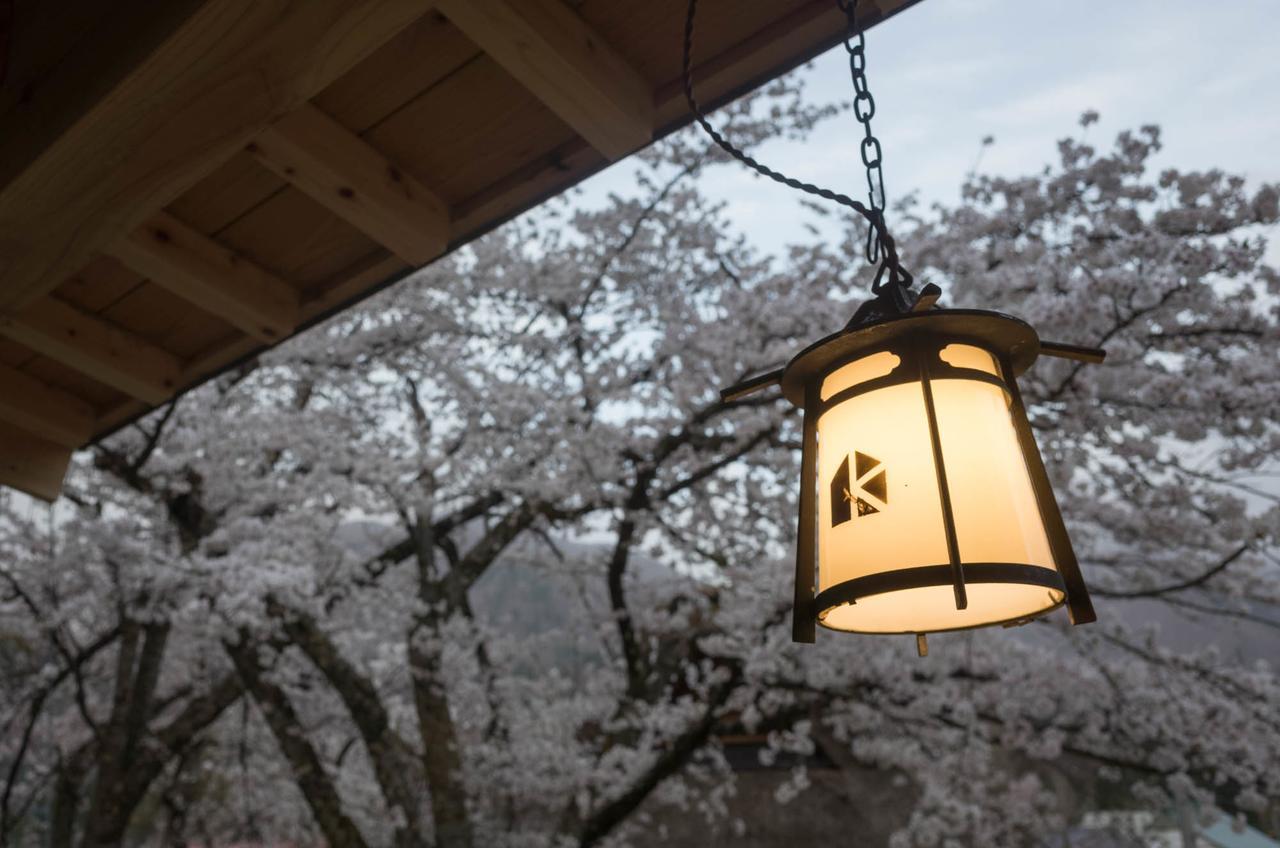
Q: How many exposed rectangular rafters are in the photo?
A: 5